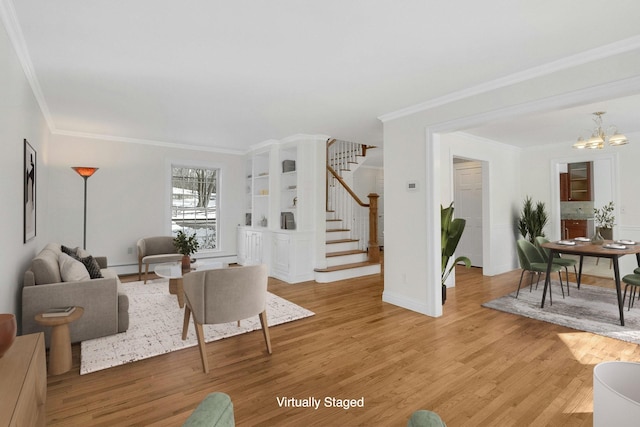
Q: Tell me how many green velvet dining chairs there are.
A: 4